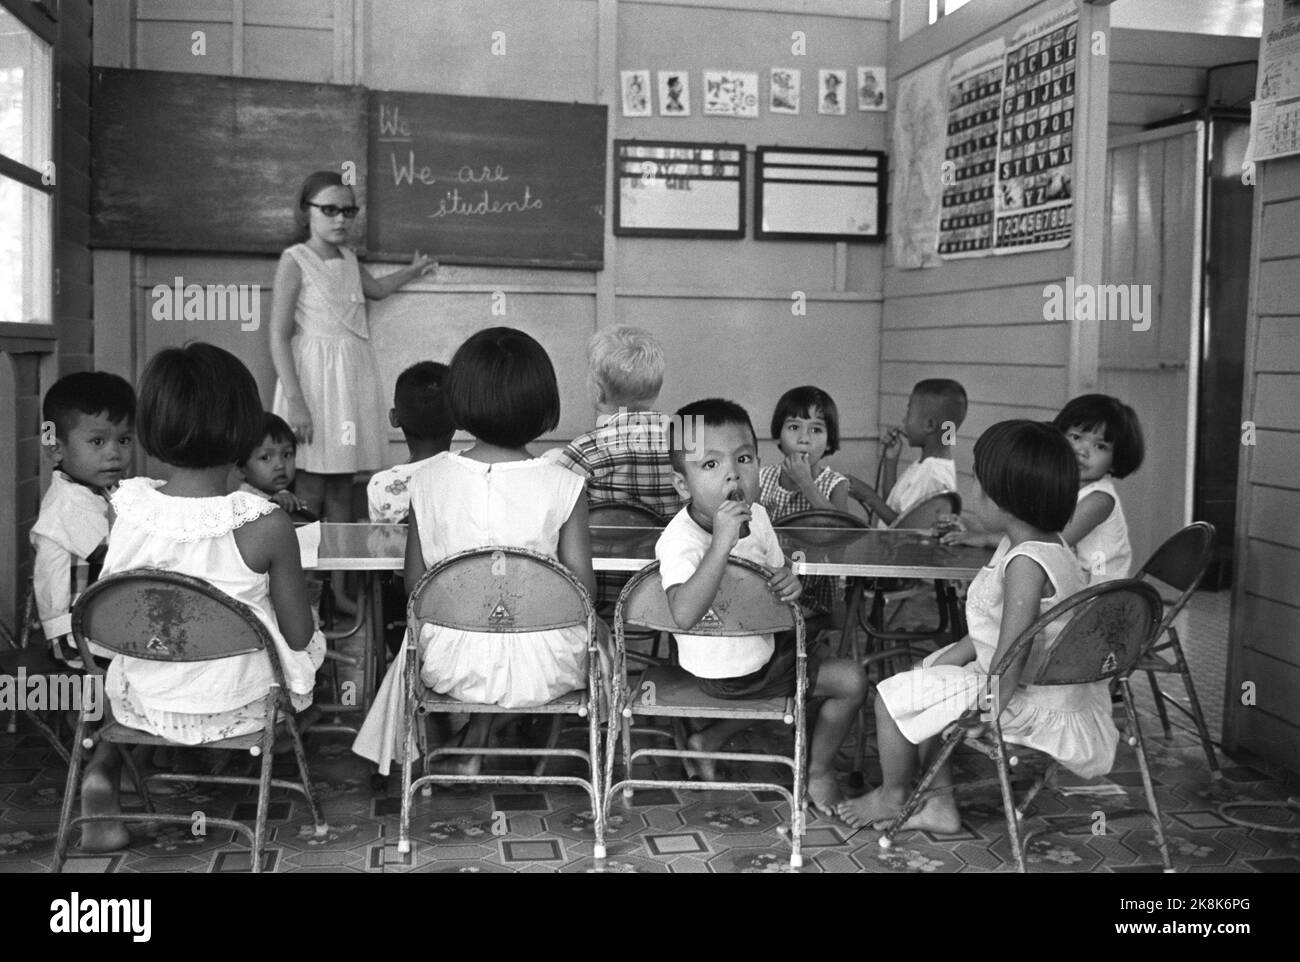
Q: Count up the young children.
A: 11